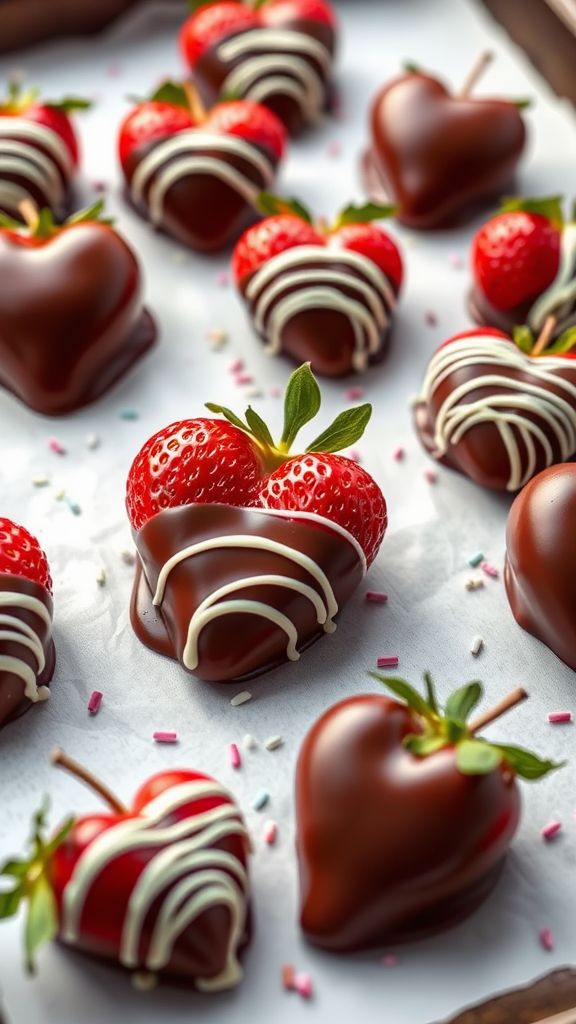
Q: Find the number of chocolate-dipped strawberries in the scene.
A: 13